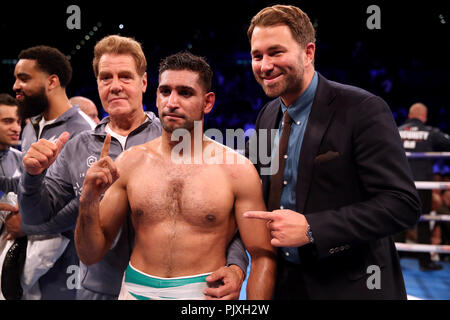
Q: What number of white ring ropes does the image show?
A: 4